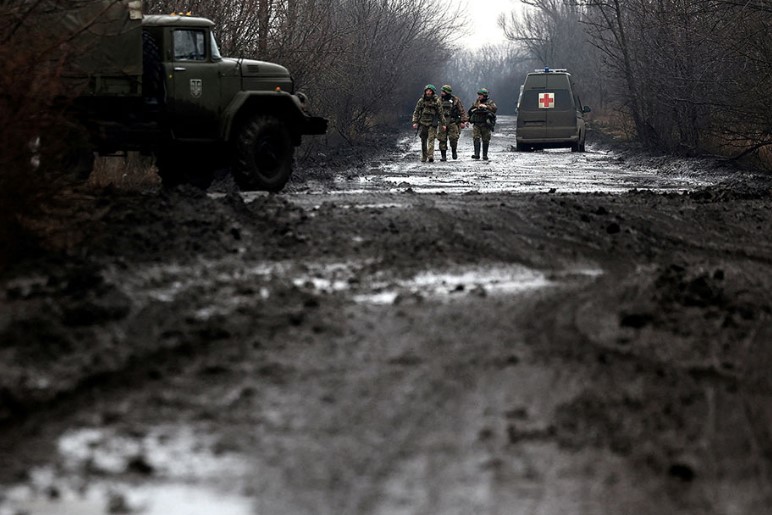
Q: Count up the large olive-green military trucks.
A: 1